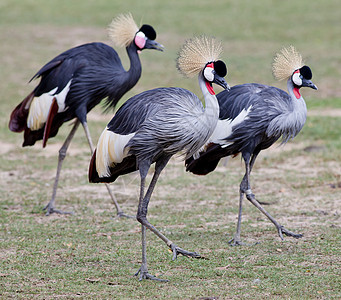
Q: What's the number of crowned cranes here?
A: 3